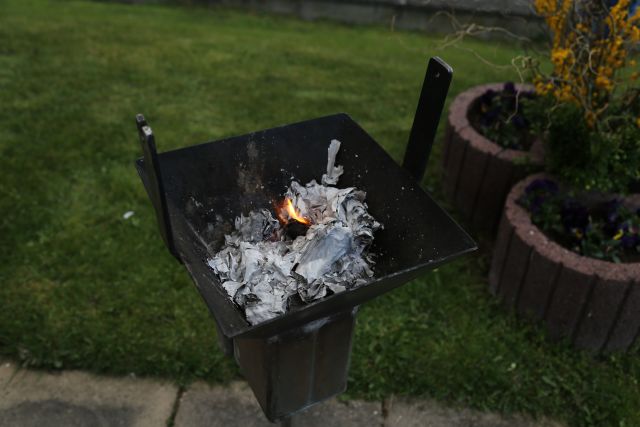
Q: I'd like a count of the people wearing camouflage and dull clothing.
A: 0